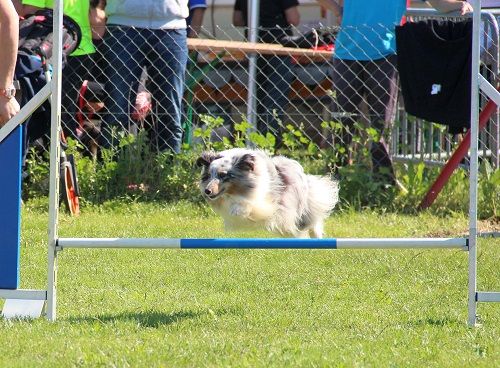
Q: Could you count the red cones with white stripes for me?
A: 0